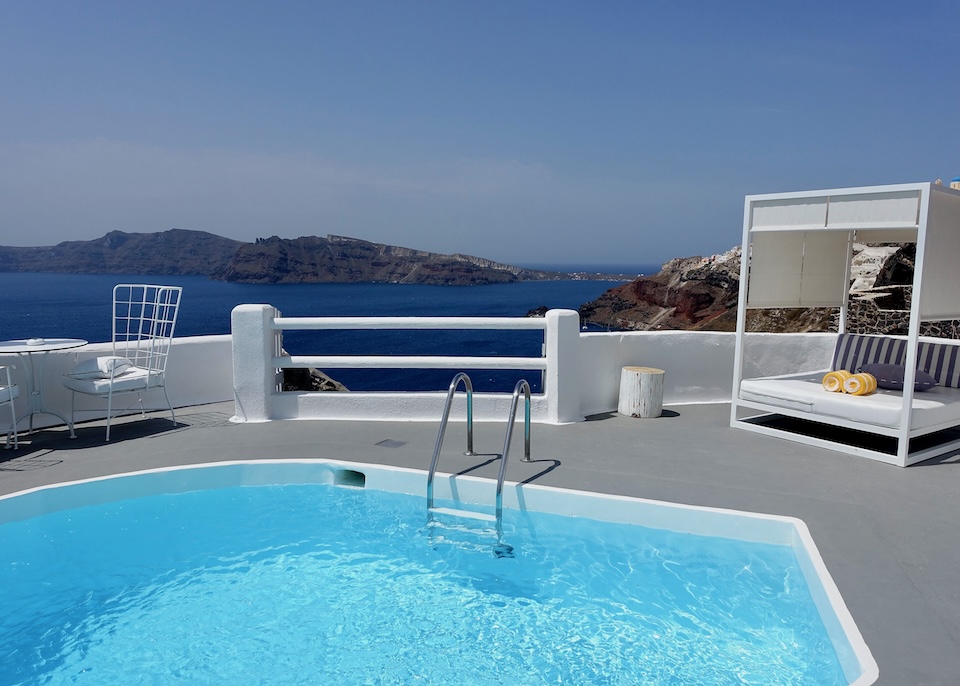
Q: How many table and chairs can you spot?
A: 3